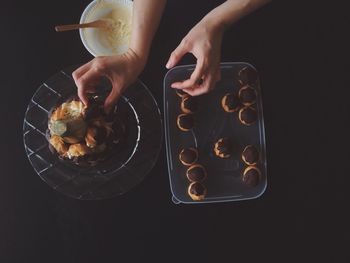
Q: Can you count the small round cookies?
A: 13